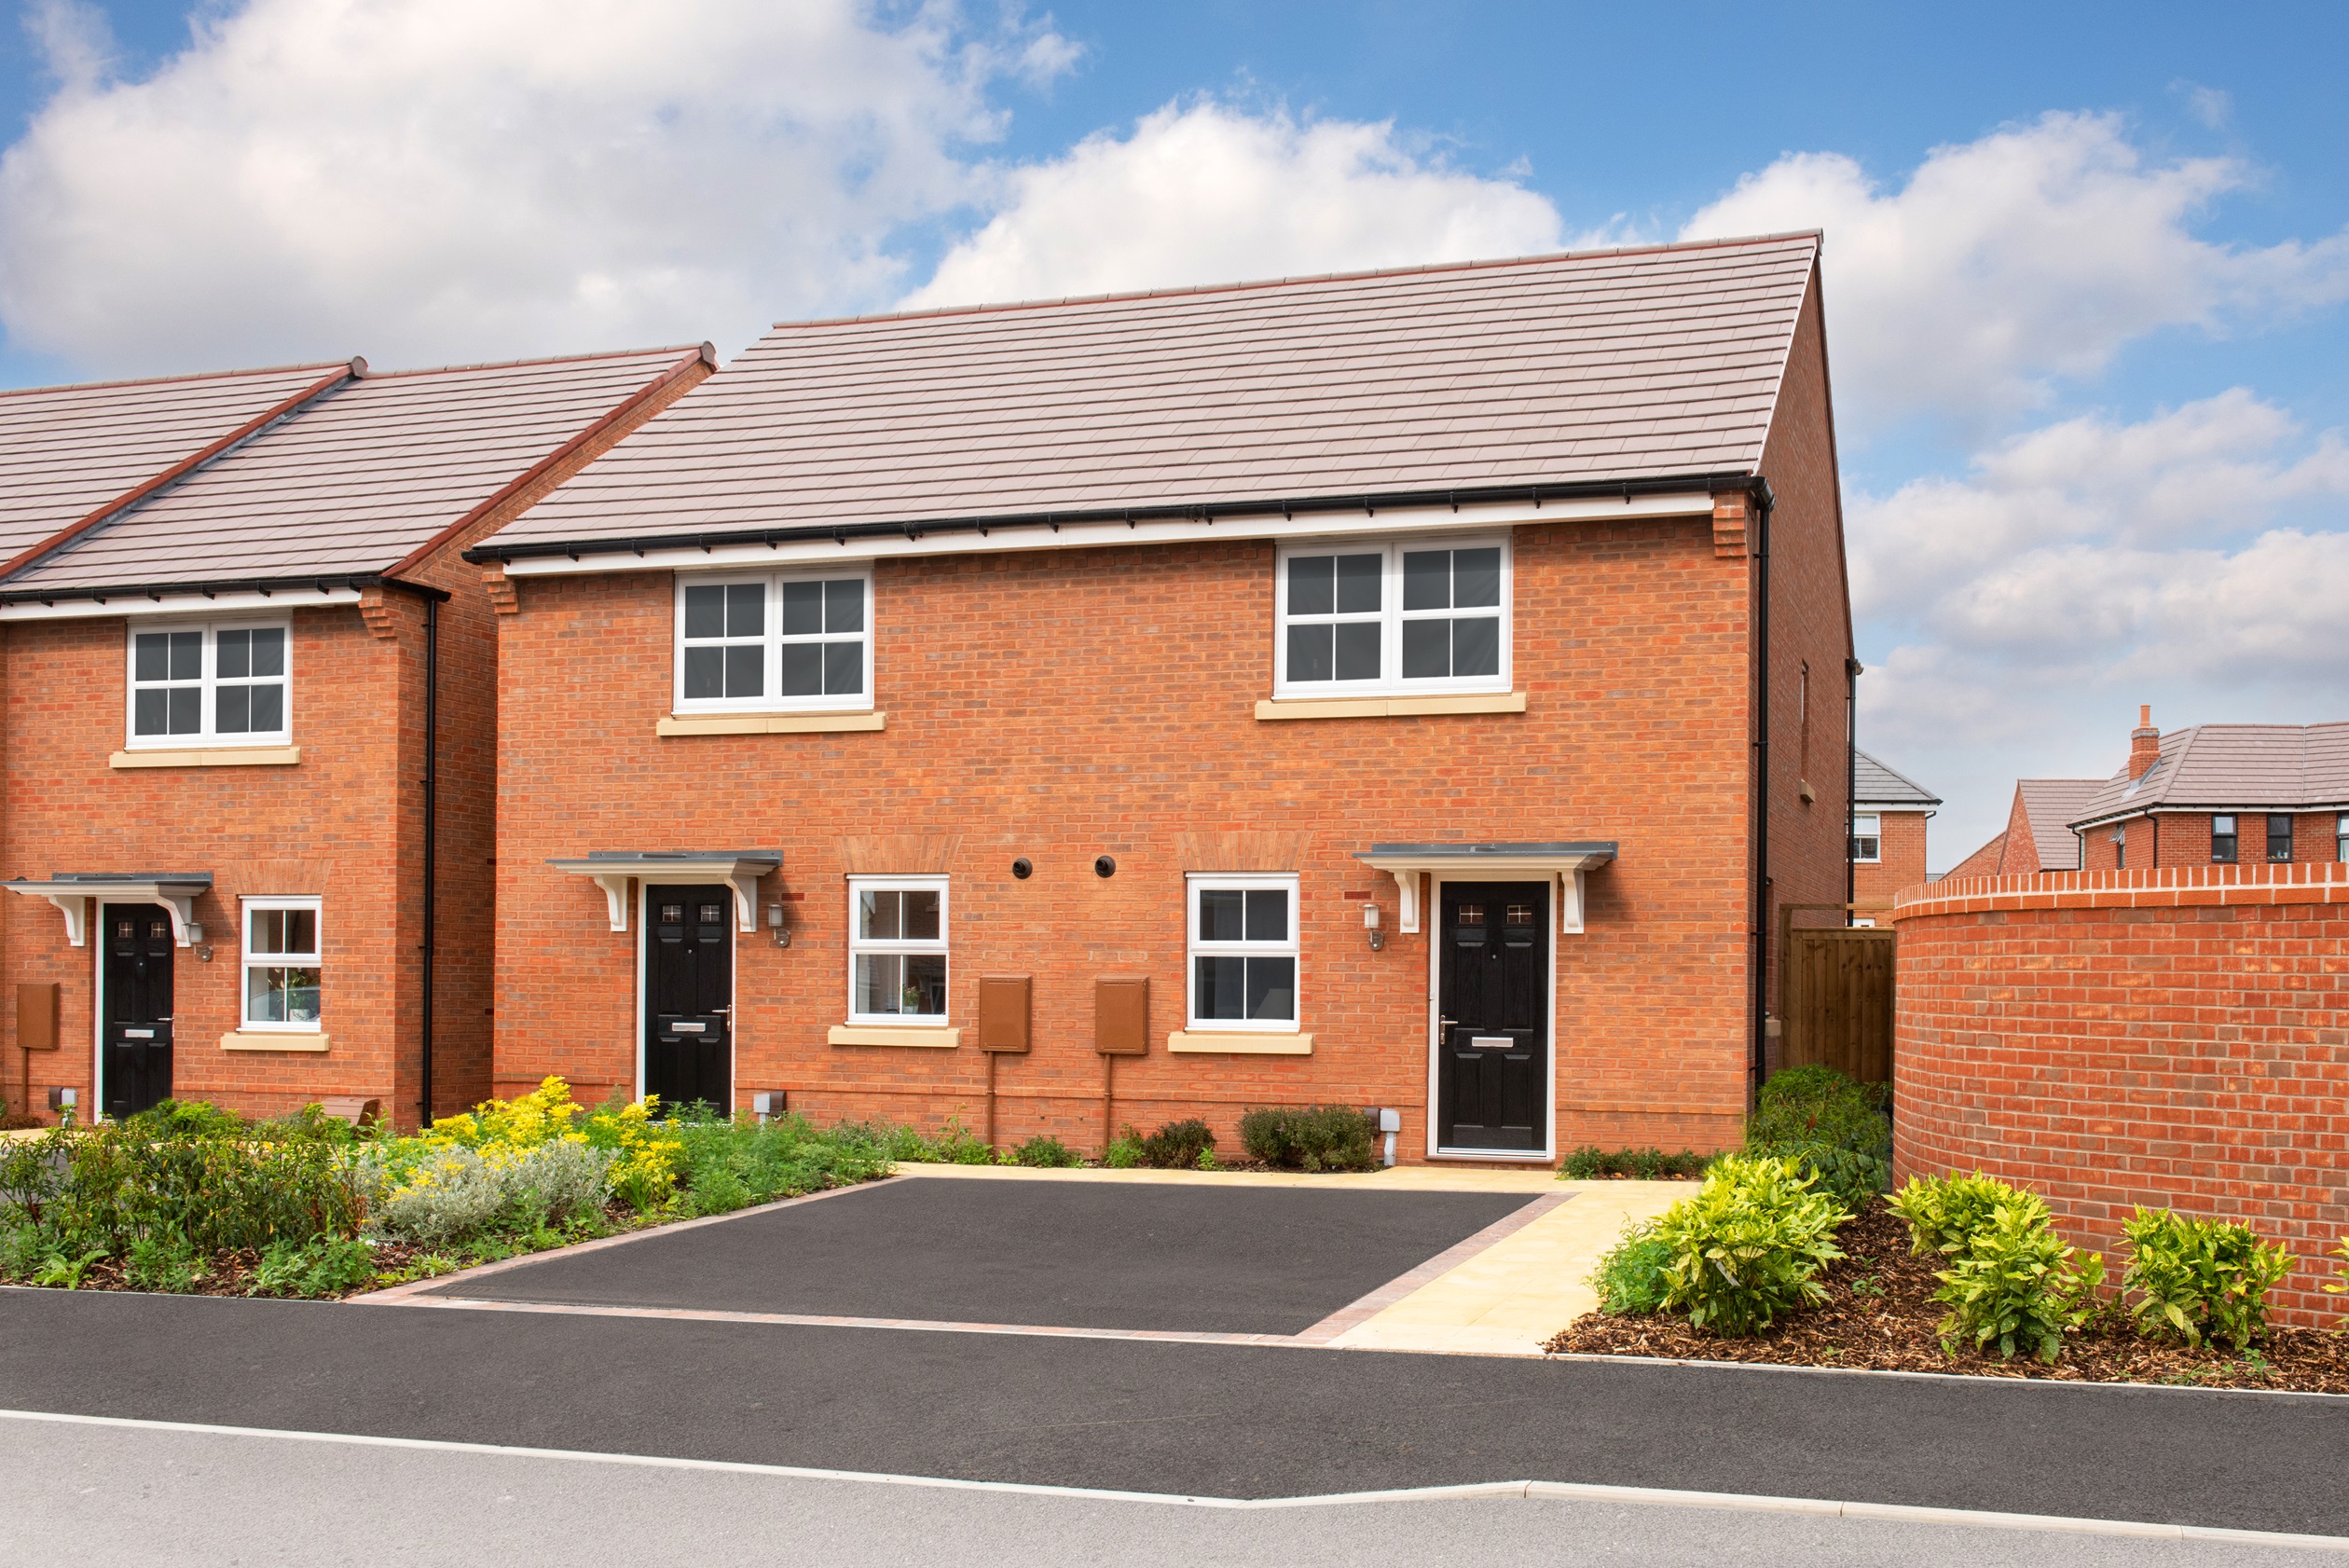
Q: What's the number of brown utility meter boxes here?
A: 3